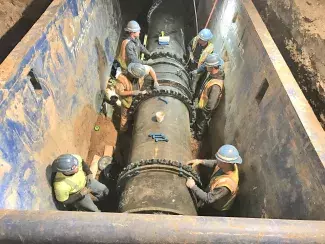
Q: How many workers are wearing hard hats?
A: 6